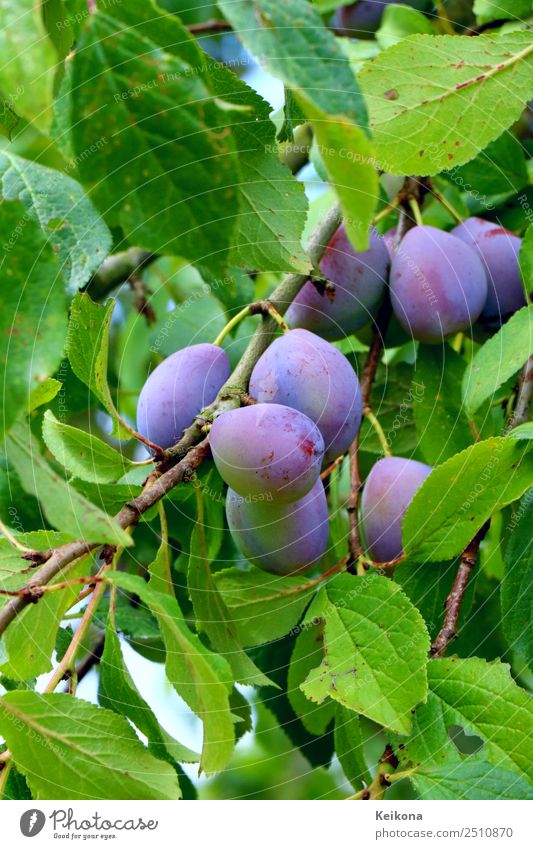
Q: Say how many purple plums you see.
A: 8